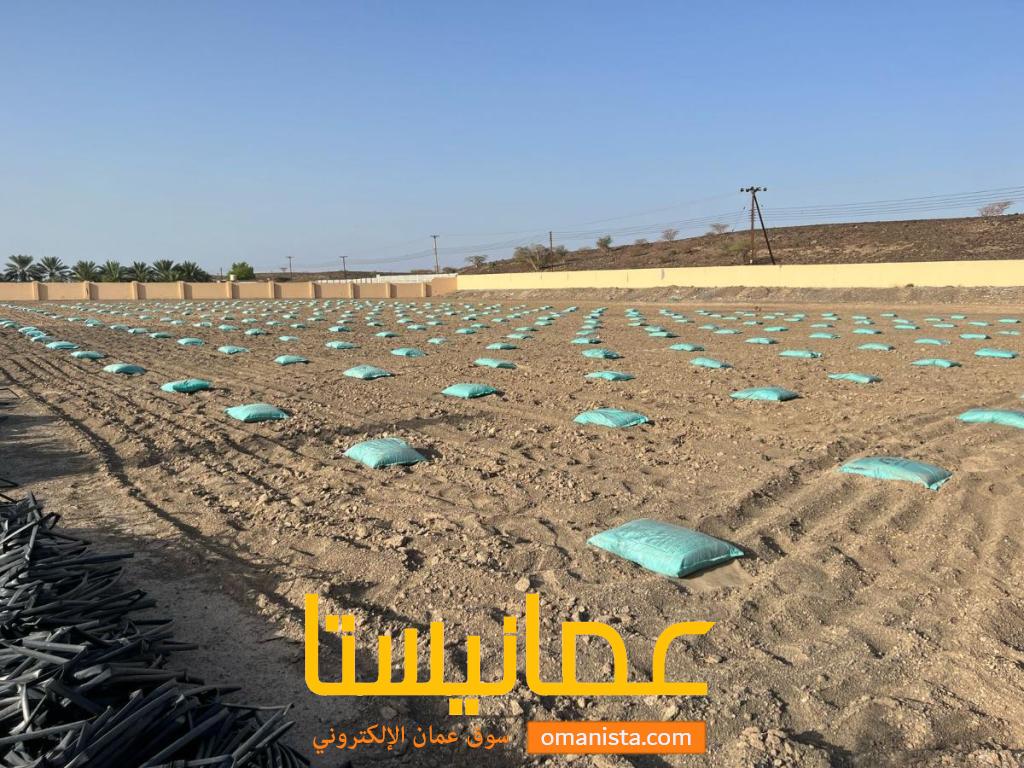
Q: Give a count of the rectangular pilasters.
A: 10